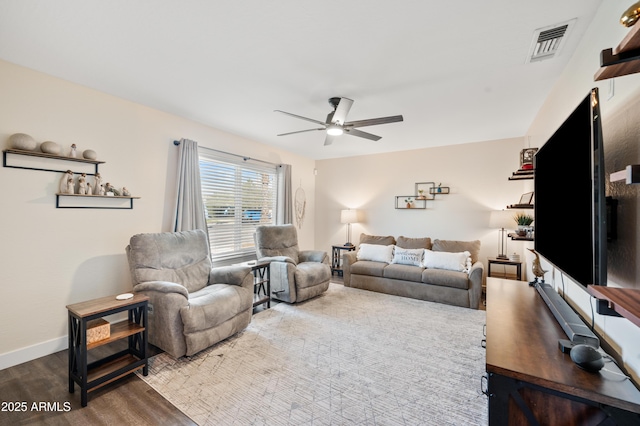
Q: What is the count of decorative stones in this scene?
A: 3